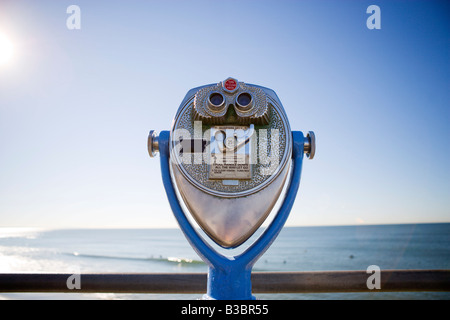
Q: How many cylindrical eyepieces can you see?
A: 2